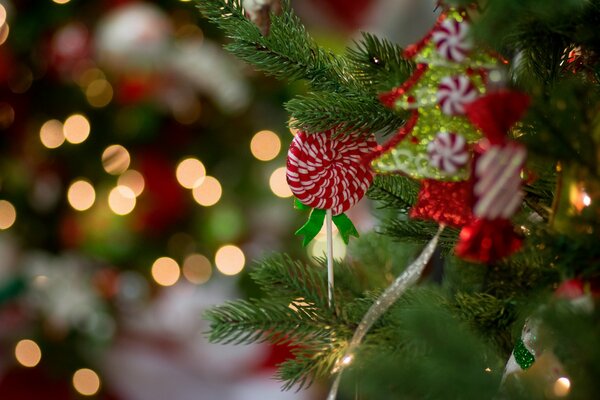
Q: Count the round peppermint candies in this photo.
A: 3